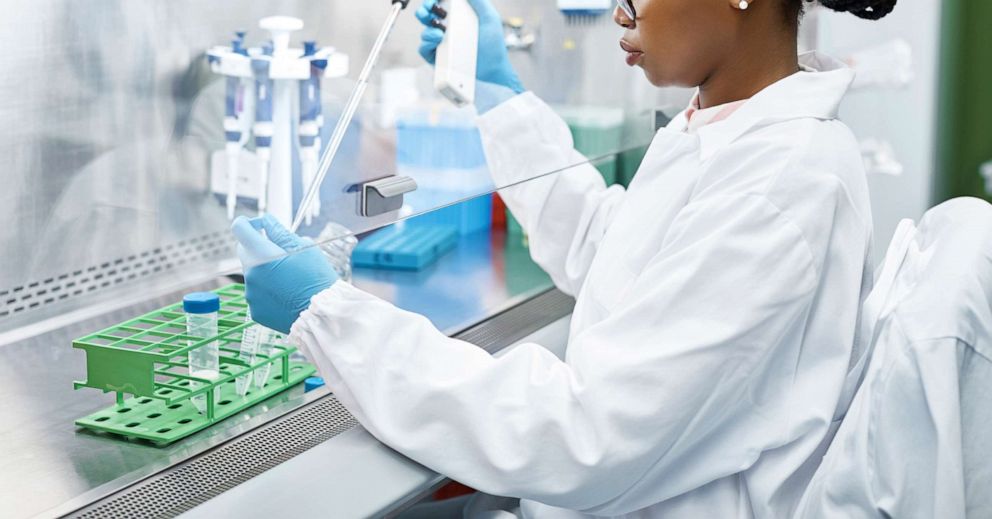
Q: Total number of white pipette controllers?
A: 1